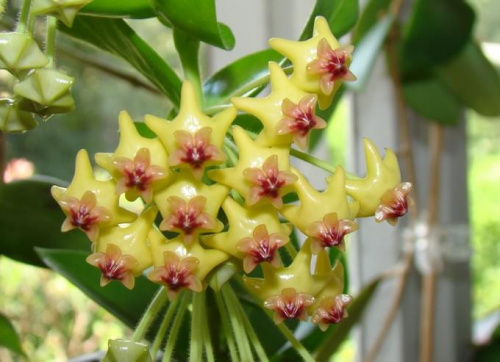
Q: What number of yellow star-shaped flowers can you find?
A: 14